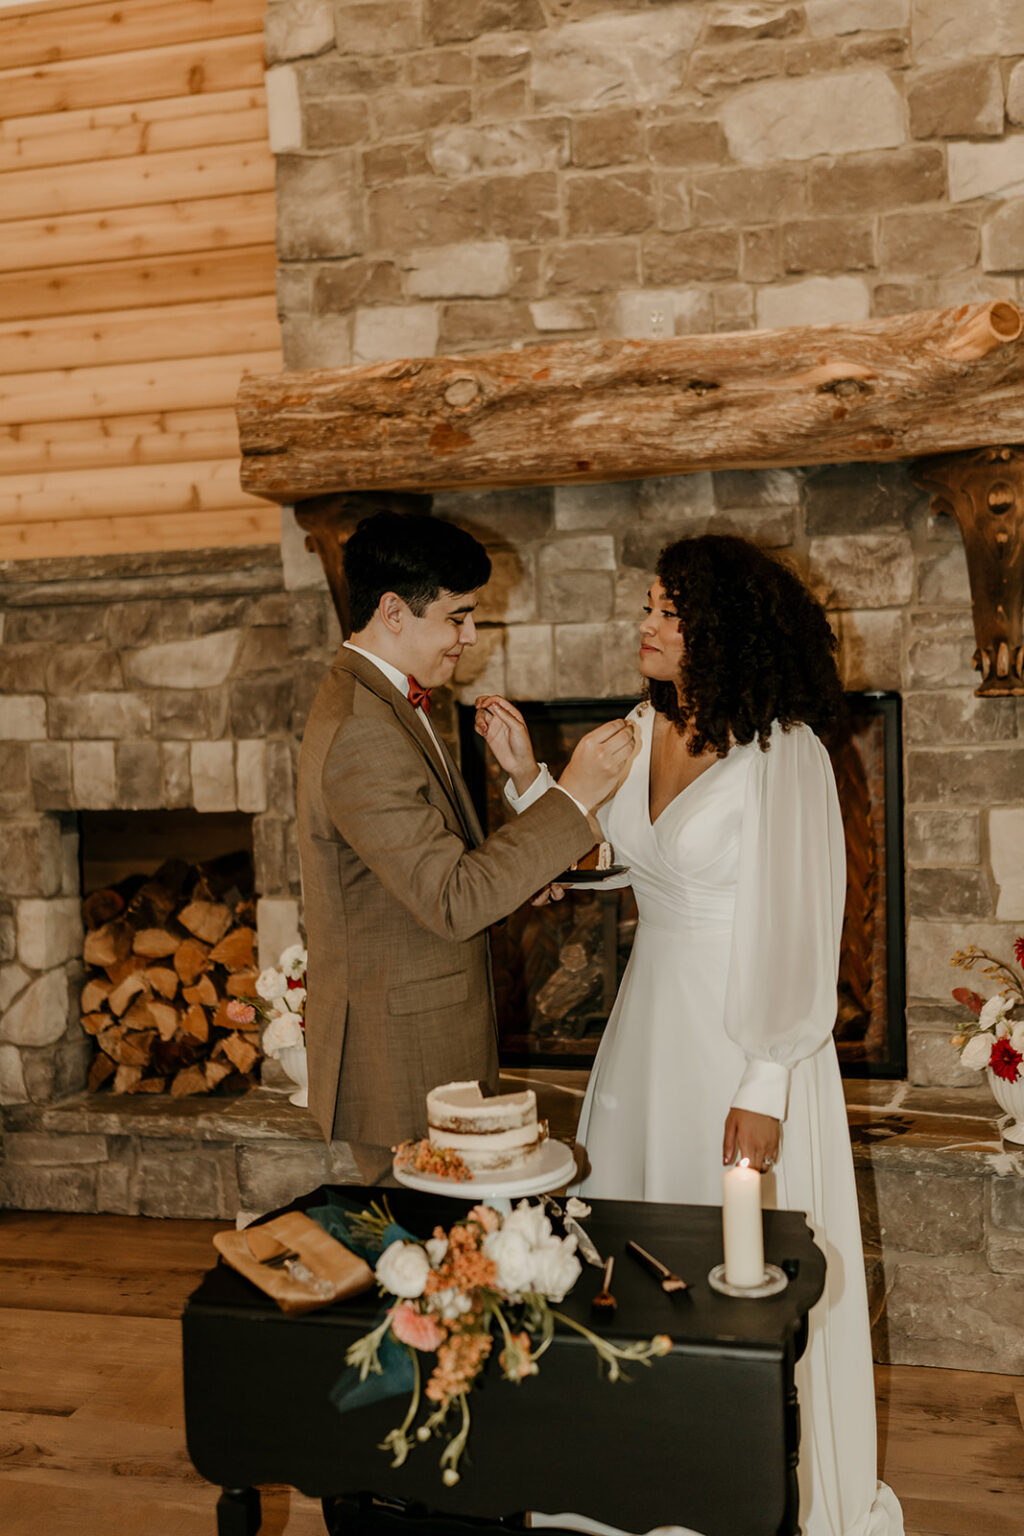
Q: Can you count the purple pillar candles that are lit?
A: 0